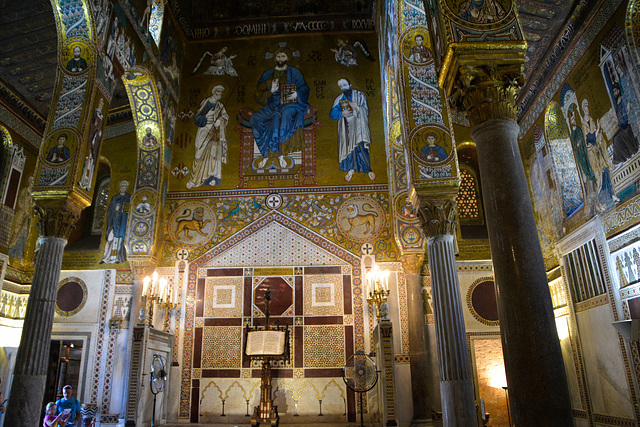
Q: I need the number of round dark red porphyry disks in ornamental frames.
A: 2